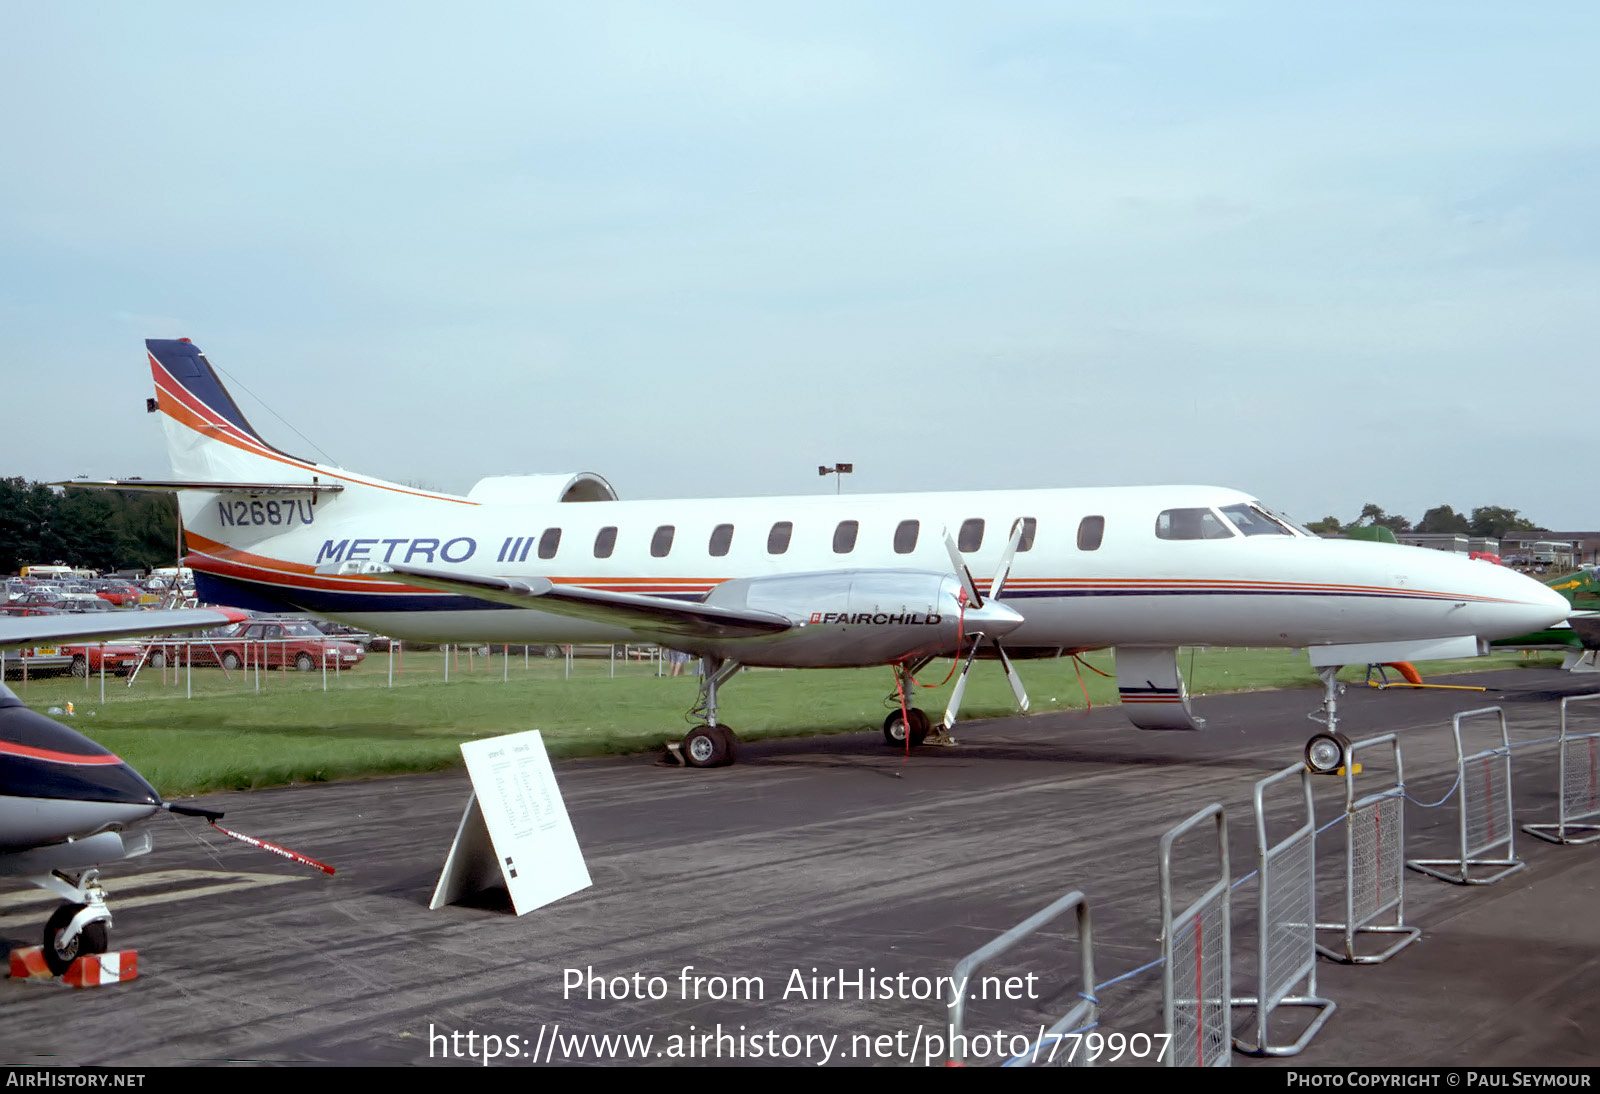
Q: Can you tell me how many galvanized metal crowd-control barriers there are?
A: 6